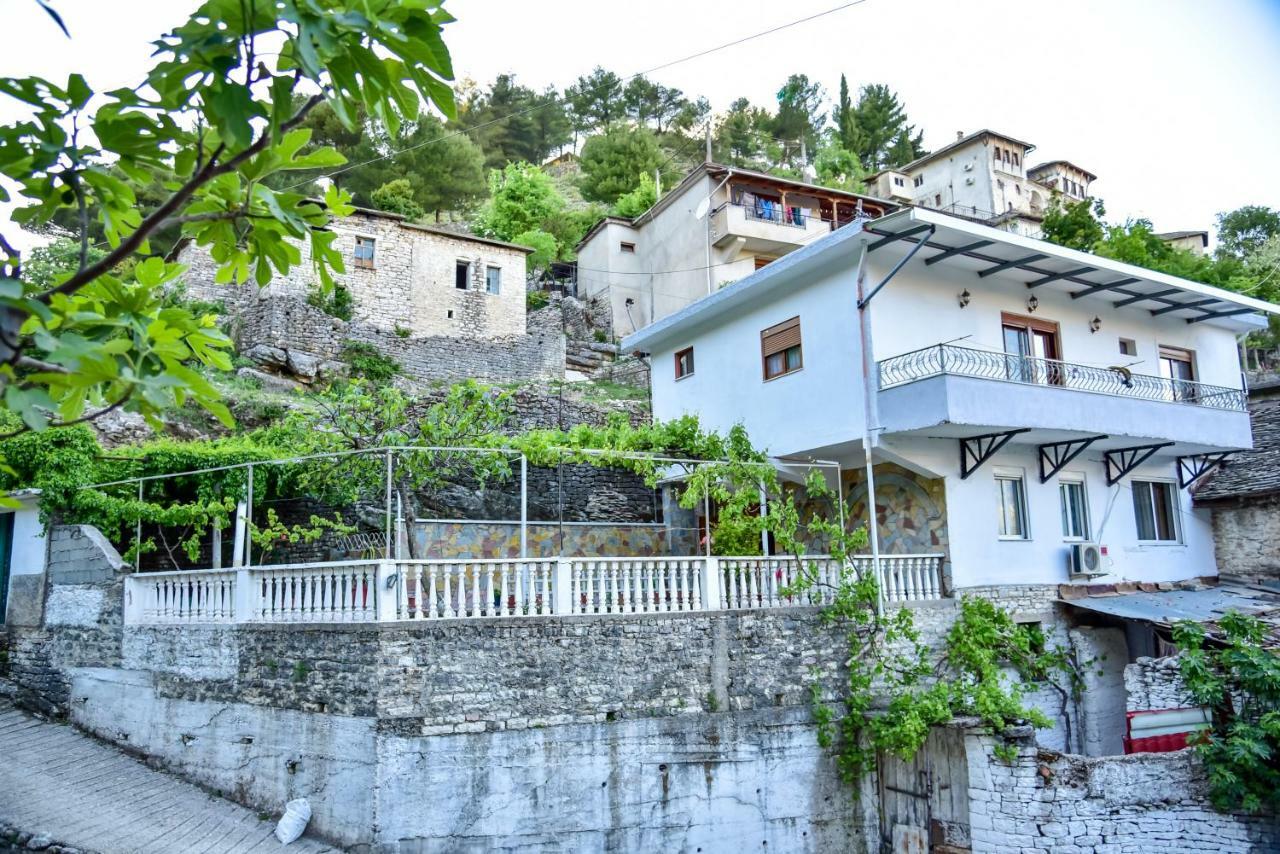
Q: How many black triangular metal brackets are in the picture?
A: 4